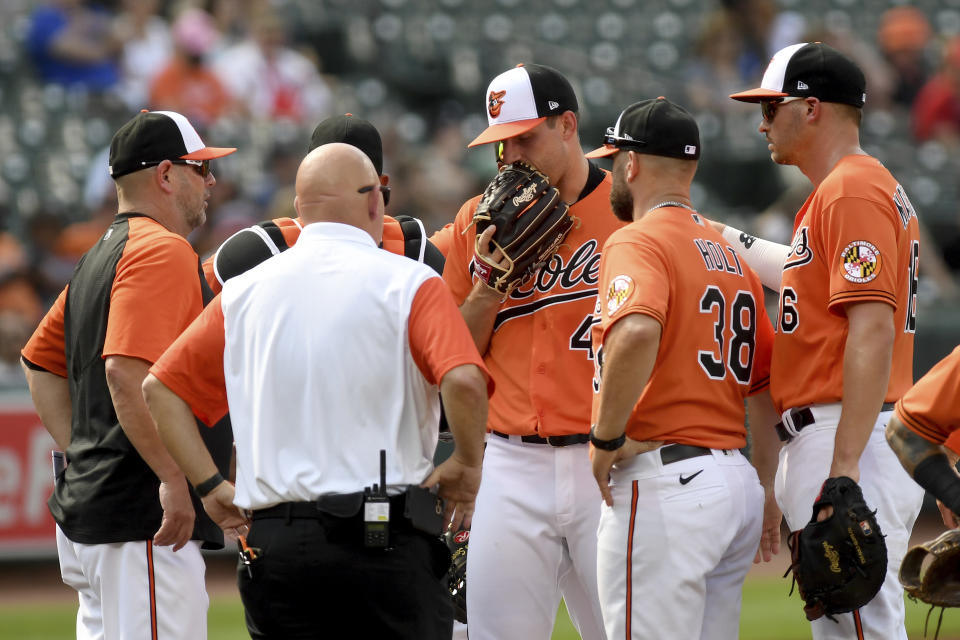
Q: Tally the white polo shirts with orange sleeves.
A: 1